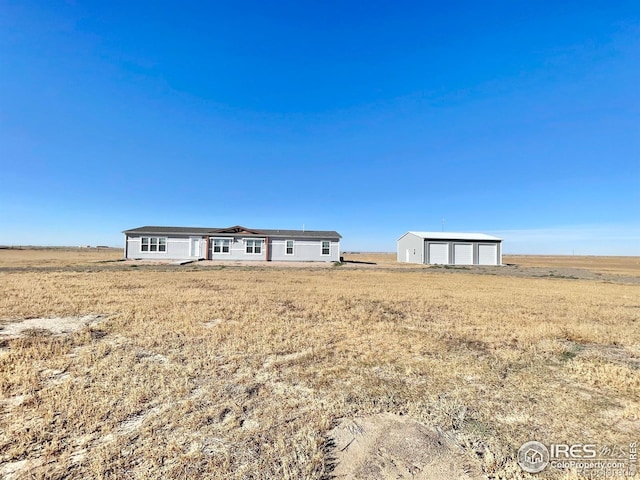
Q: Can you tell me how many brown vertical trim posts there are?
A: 2